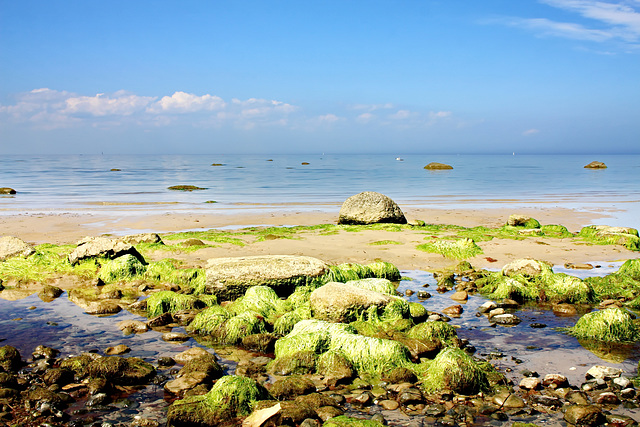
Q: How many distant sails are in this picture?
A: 2